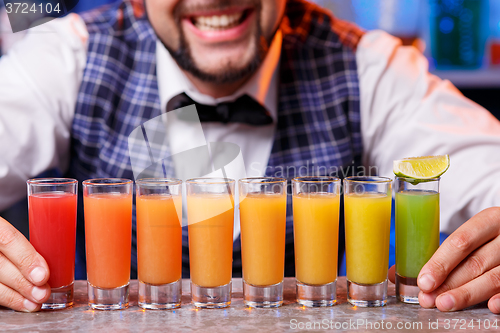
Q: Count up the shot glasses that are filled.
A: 8